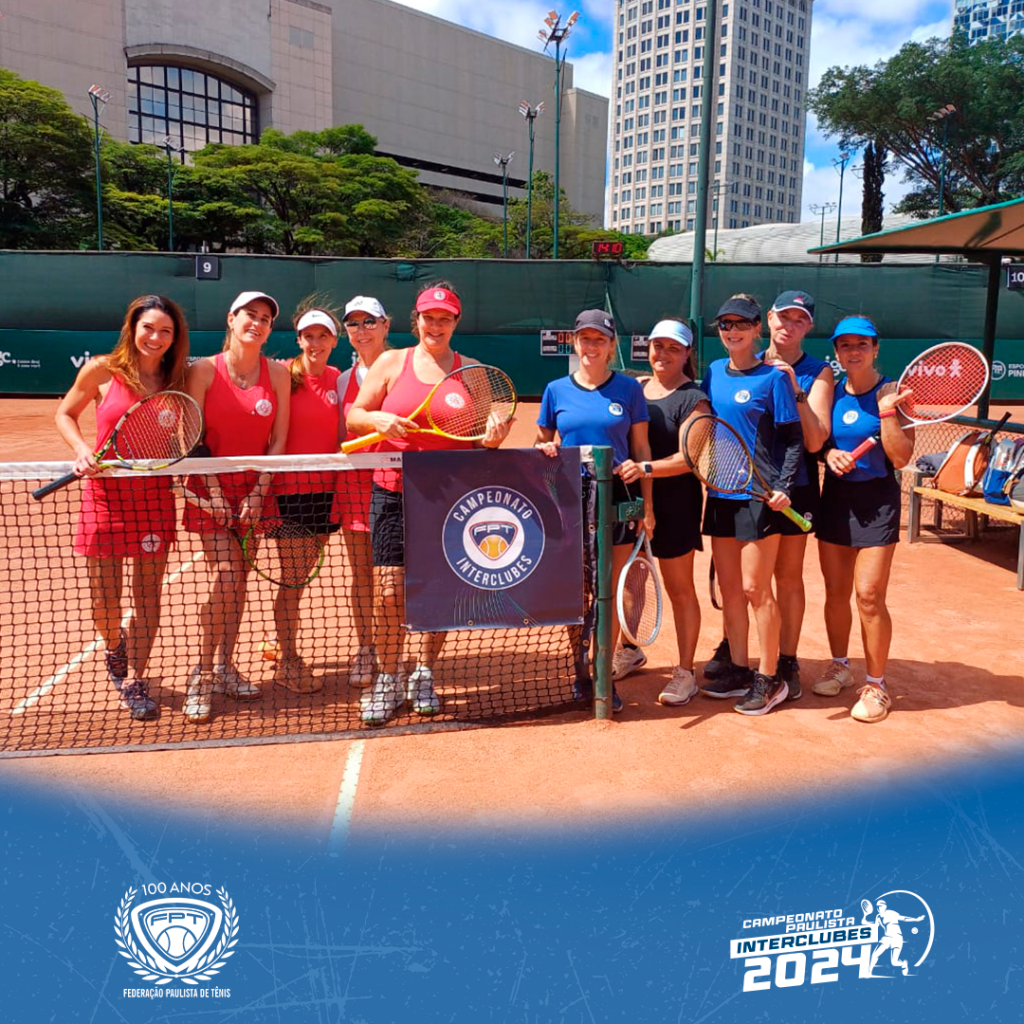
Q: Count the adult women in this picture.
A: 10